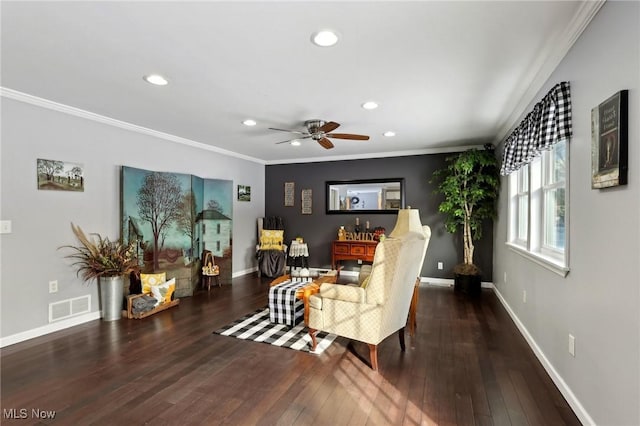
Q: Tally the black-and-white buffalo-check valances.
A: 1